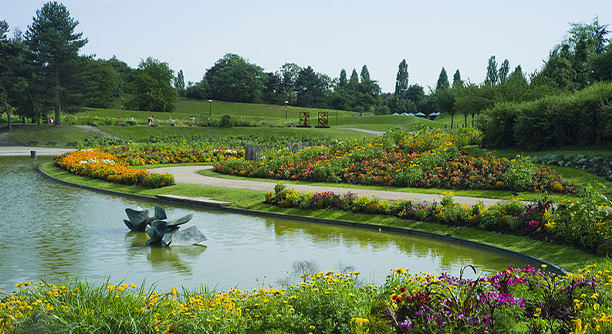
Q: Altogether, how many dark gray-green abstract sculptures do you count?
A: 2